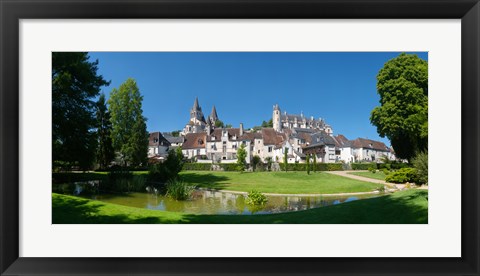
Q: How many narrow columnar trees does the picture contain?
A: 3